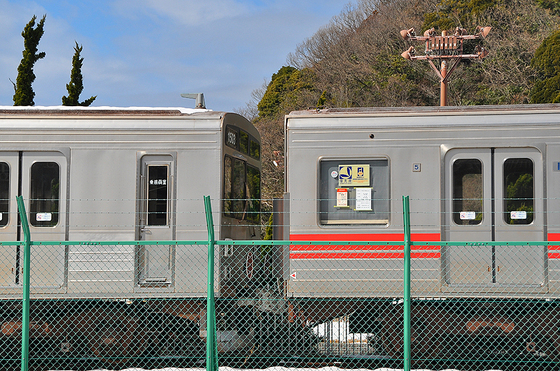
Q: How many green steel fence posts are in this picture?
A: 3